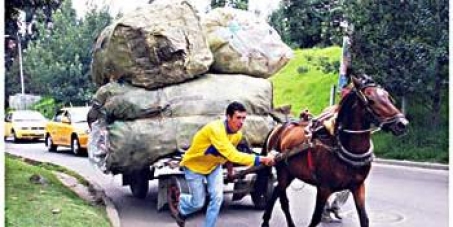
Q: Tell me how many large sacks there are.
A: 4